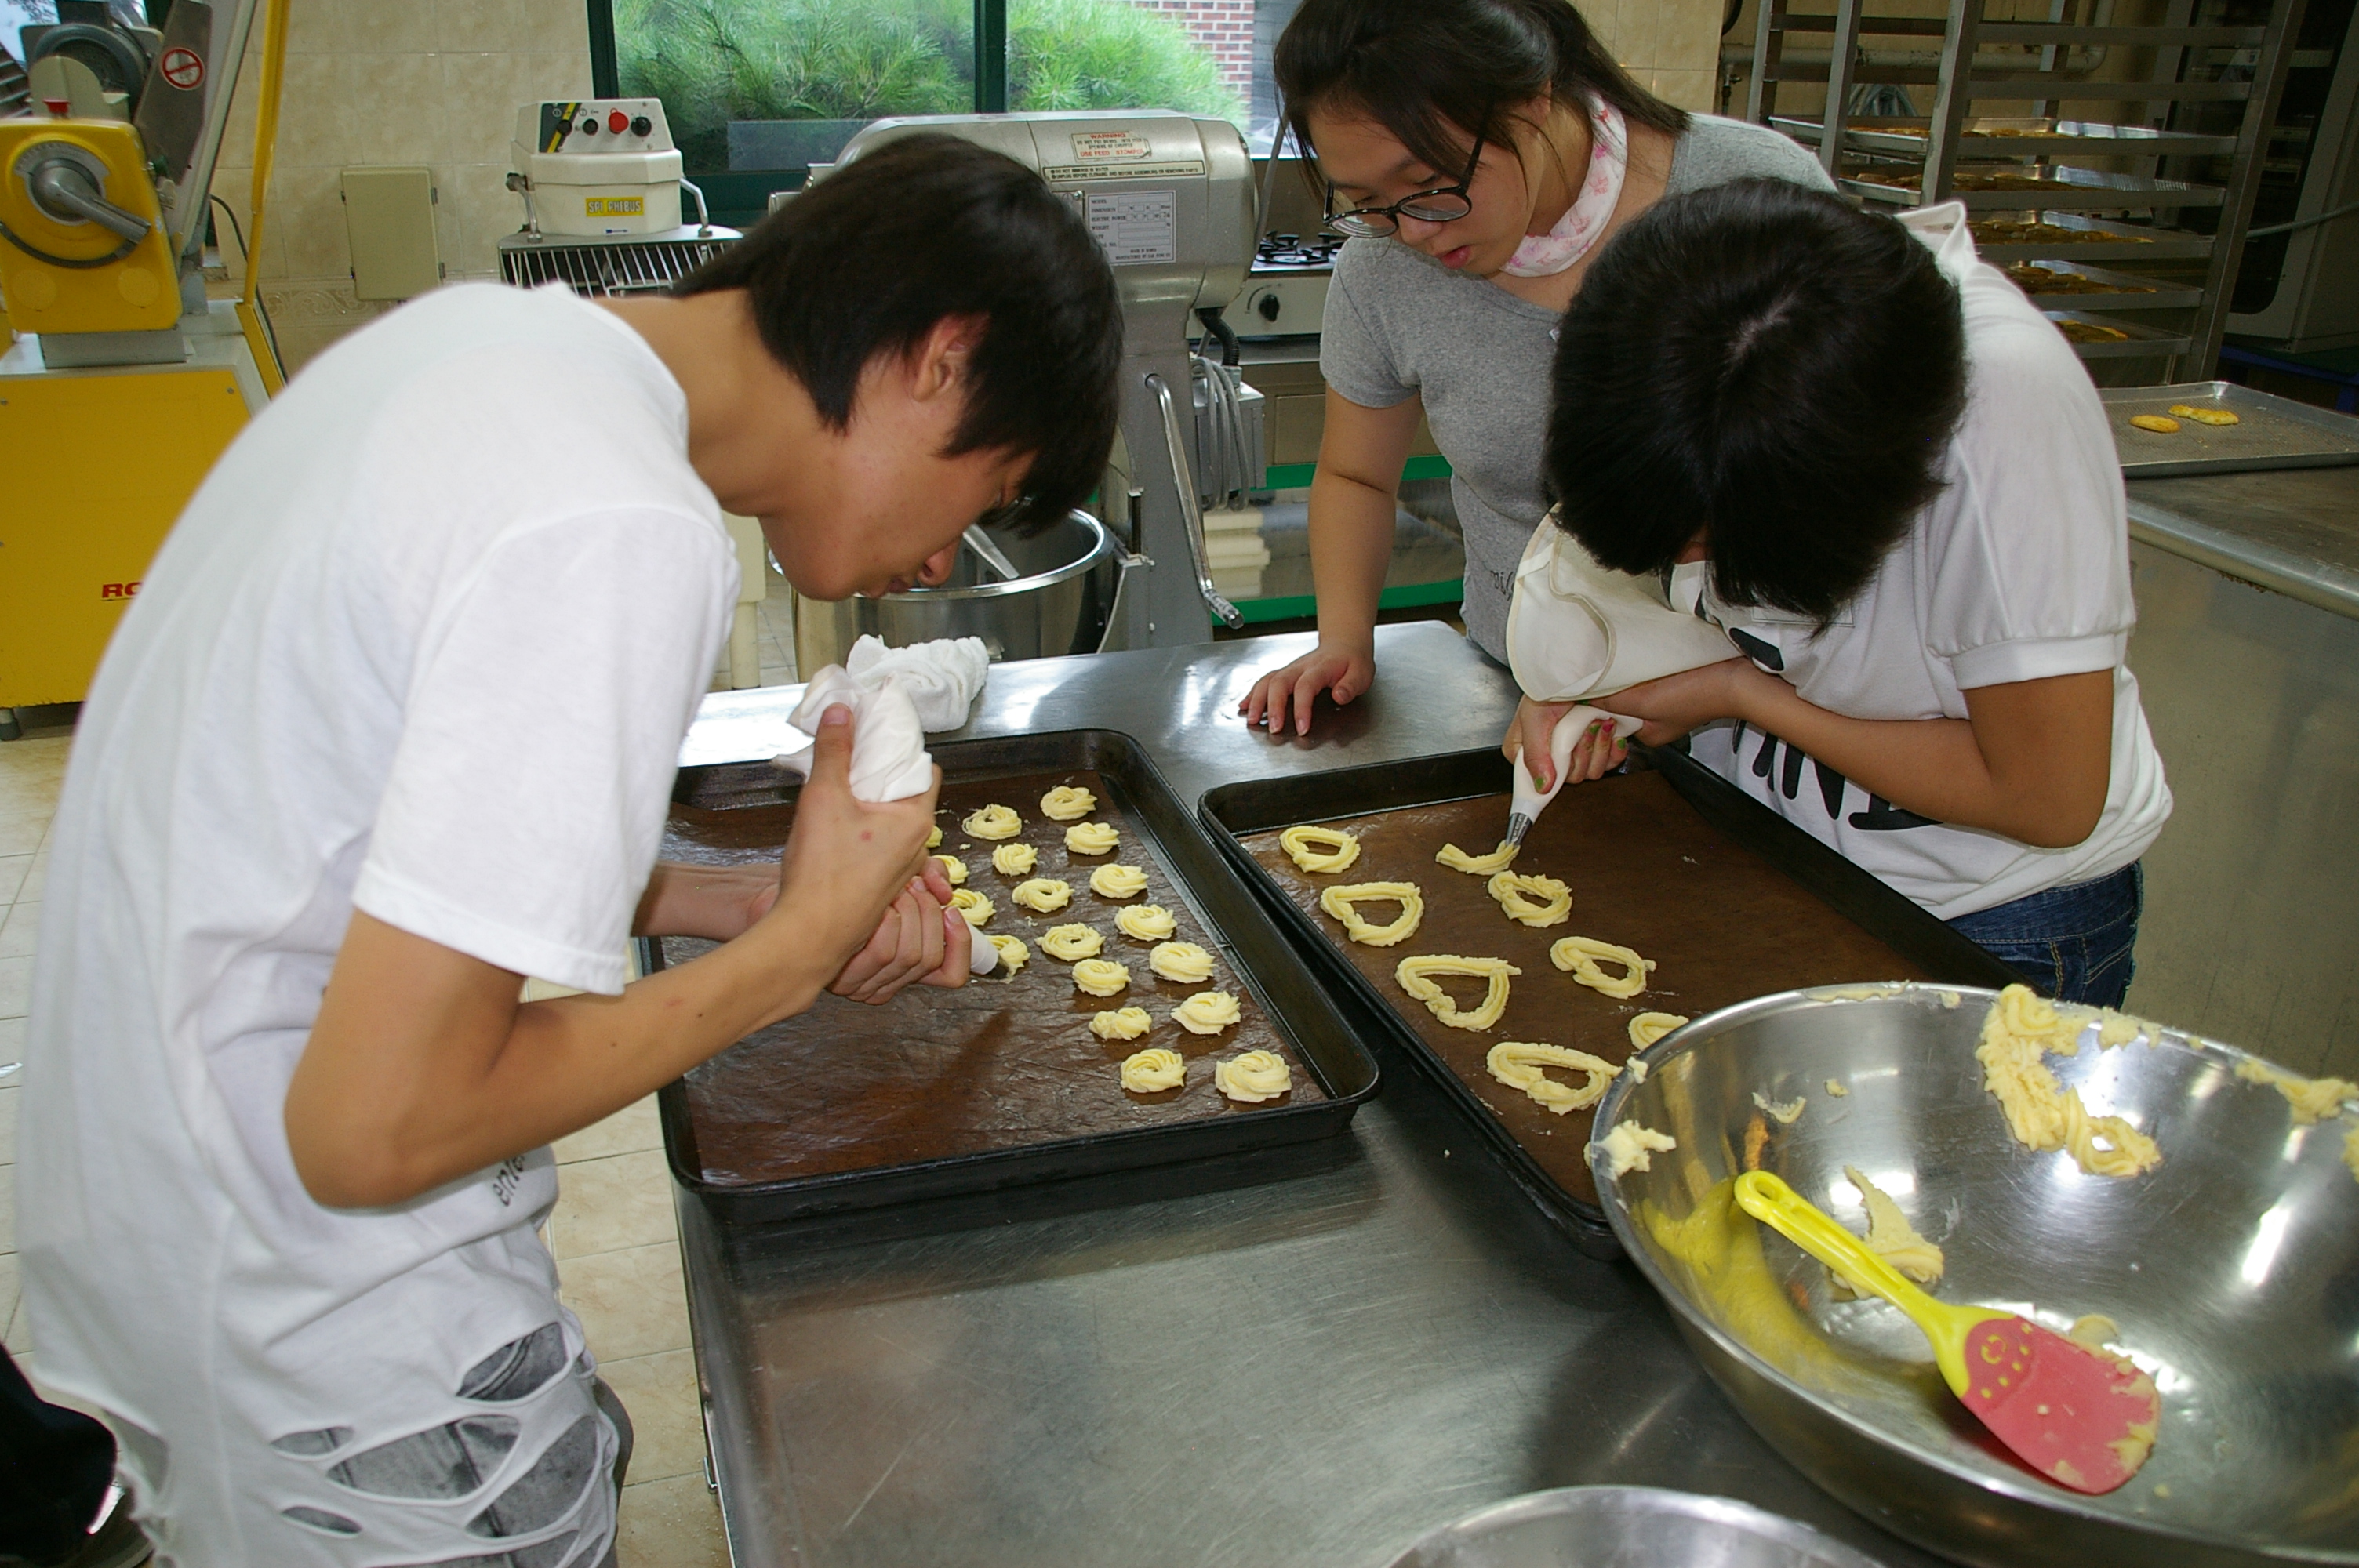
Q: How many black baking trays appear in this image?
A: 2